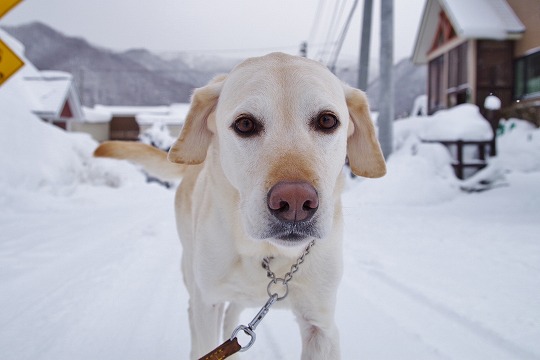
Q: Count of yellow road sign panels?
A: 2